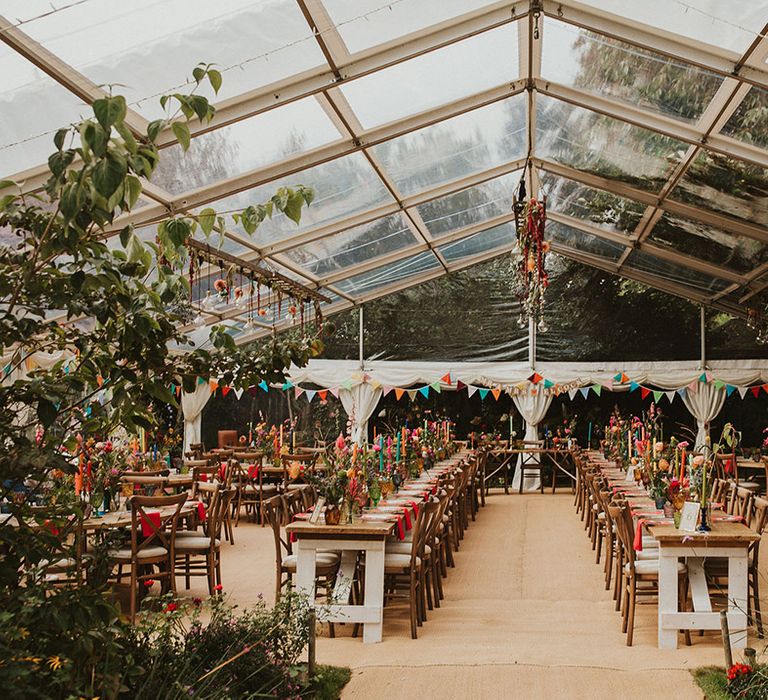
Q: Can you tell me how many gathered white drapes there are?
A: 4